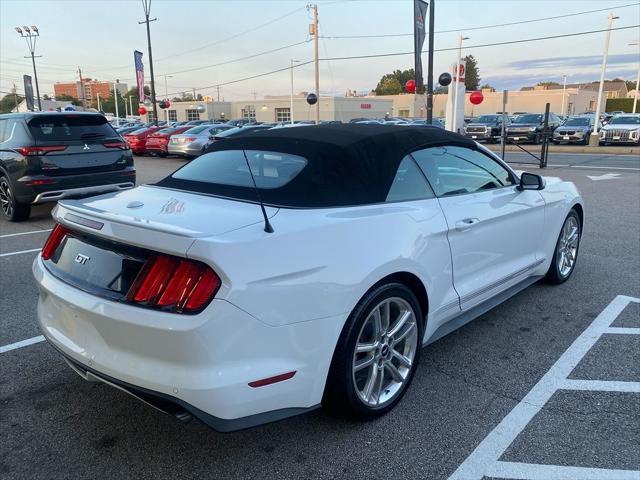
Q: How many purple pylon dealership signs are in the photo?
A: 0